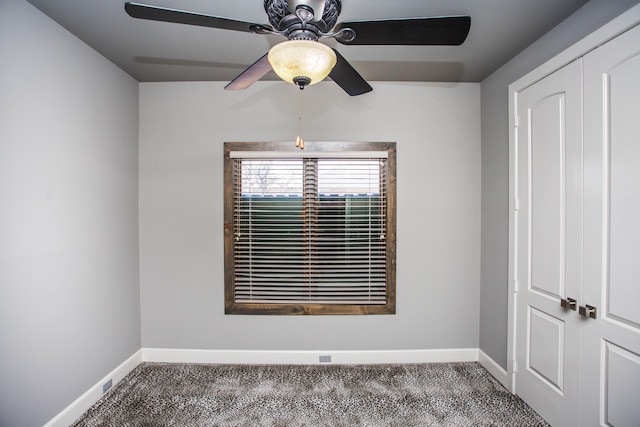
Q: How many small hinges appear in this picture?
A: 4